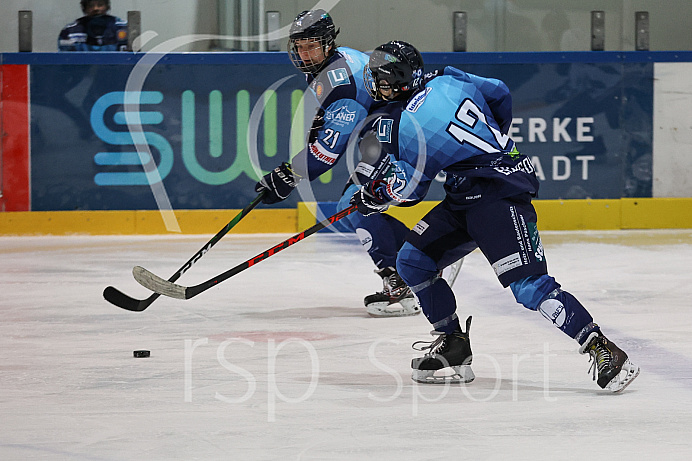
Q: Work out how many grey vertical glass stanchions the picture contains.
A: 6